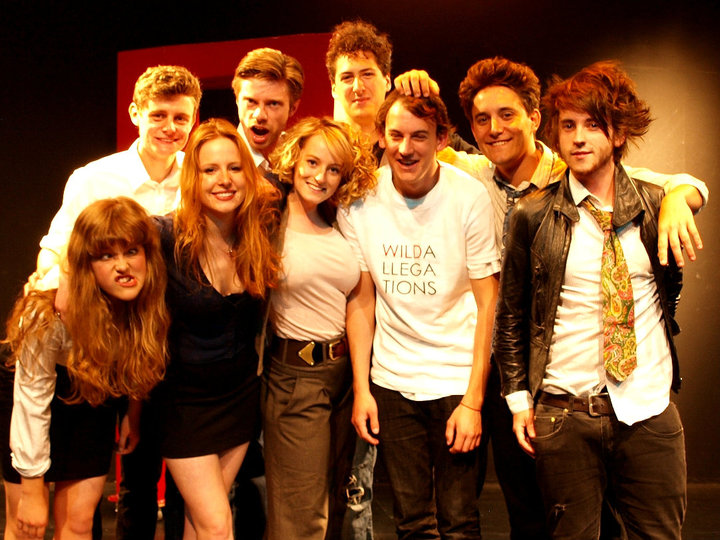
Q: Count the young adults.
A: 9